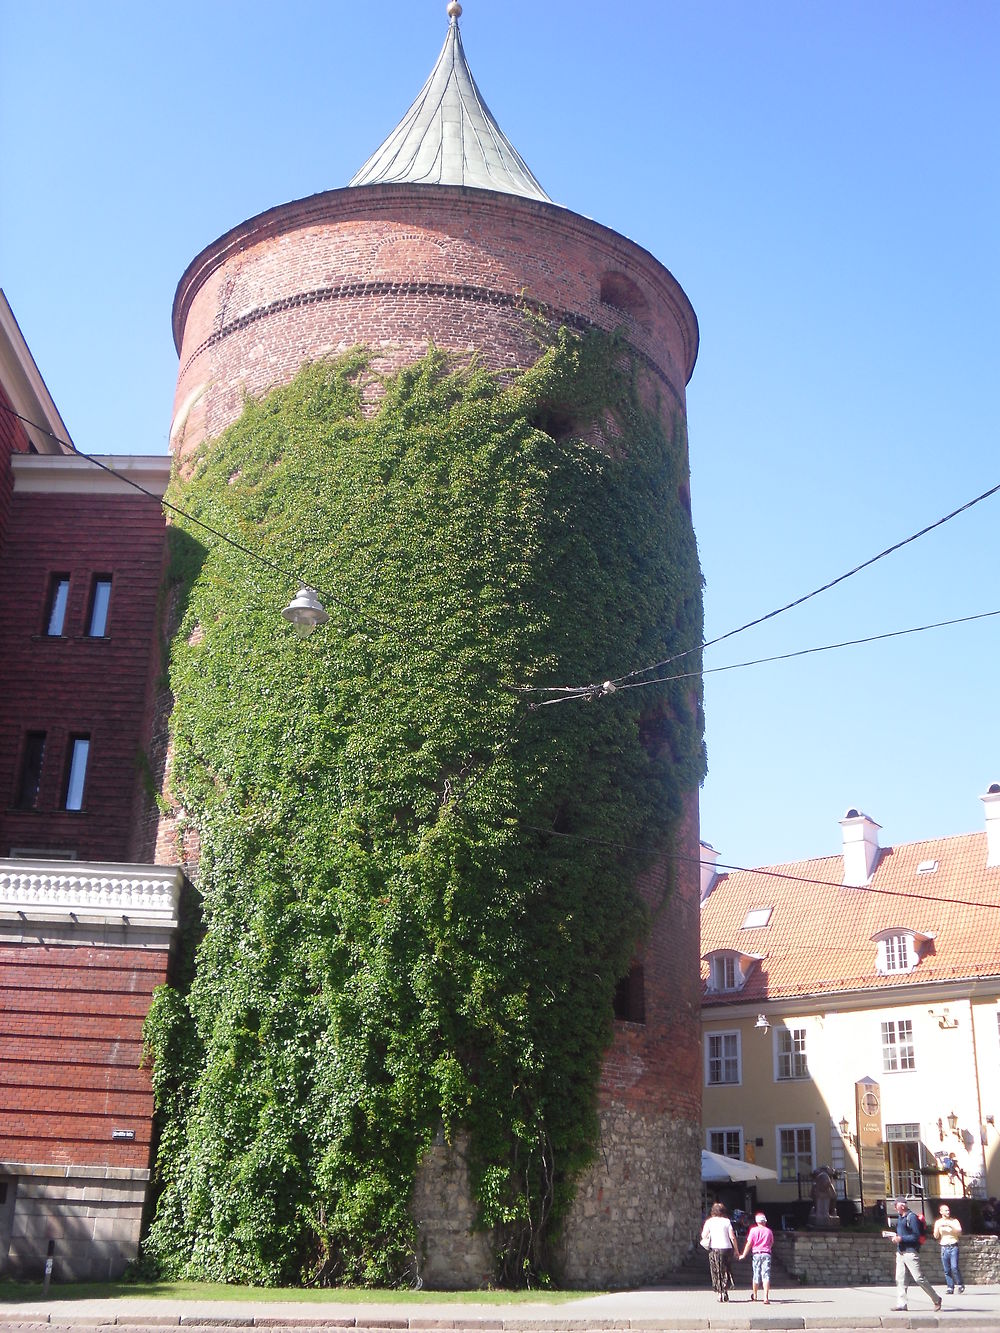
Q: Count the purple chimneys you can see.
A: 0